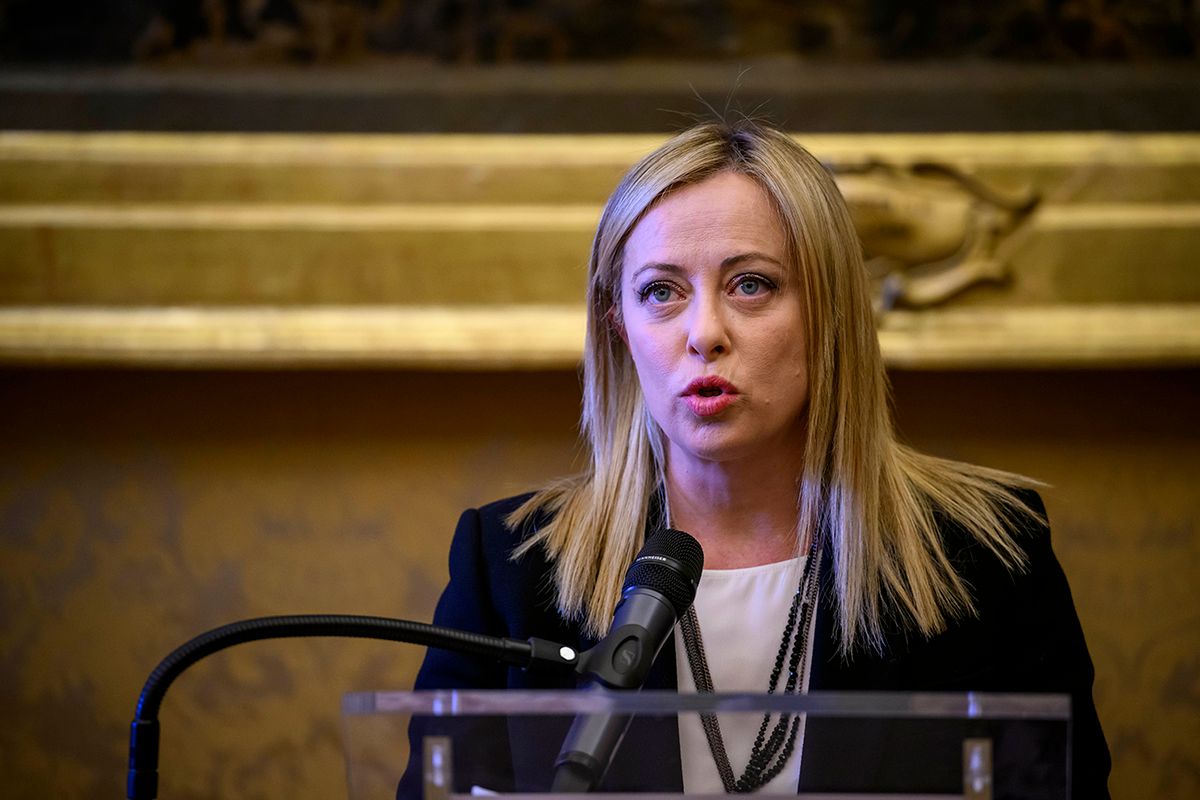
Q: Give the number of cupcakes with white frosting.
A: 0